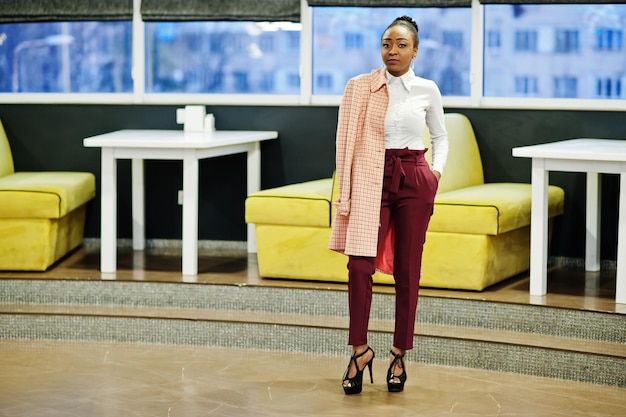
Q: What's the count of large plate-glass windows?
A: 4